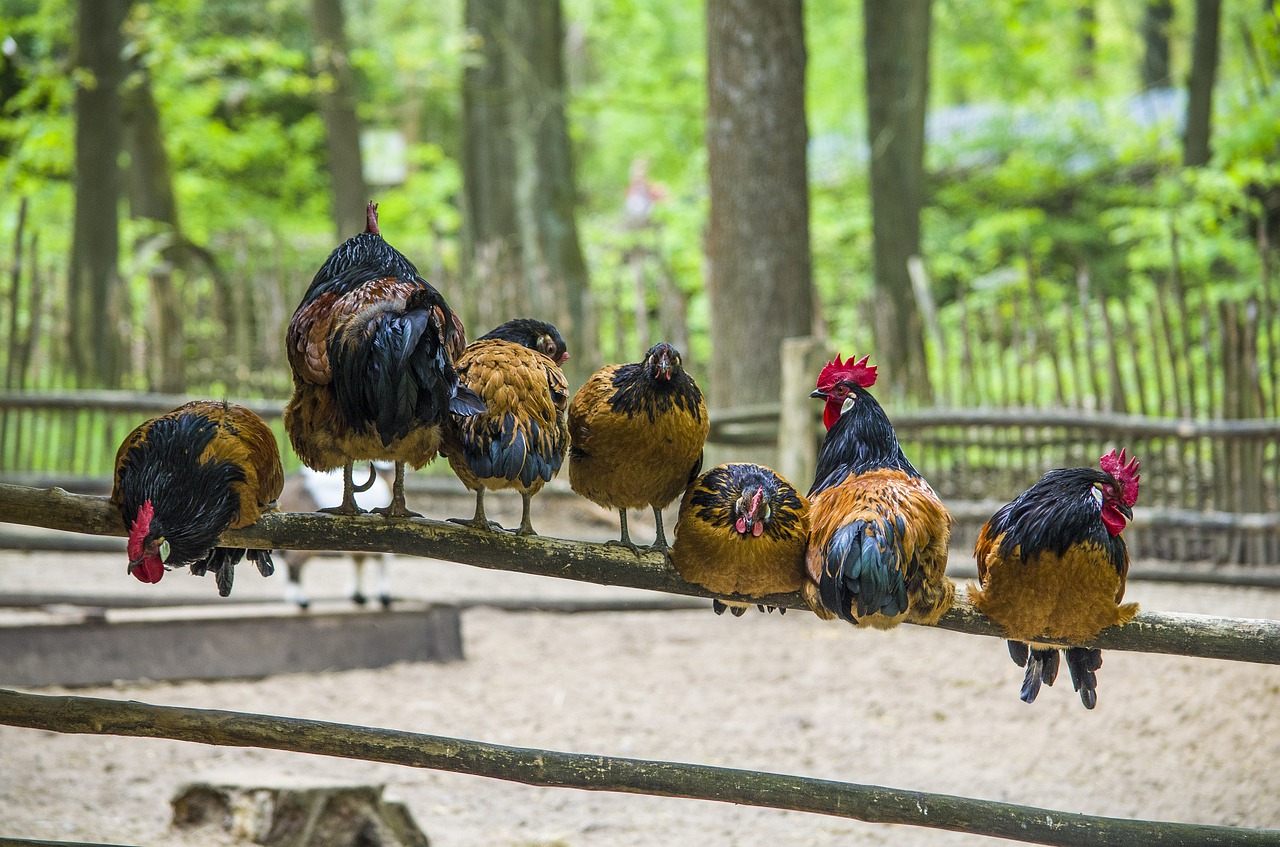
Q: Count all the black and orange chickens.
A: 7